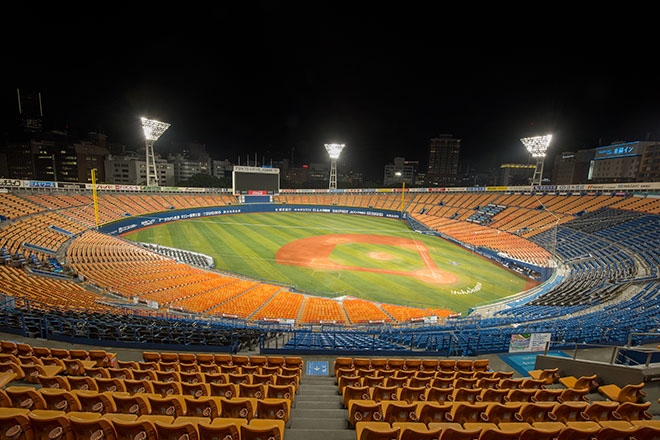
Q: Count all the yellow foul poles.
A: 2